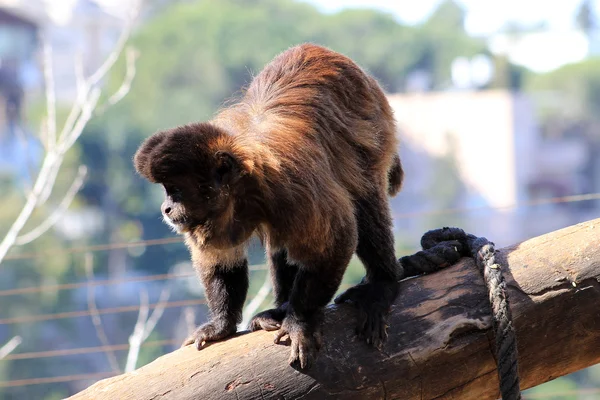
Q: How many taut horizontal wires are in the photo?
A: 5